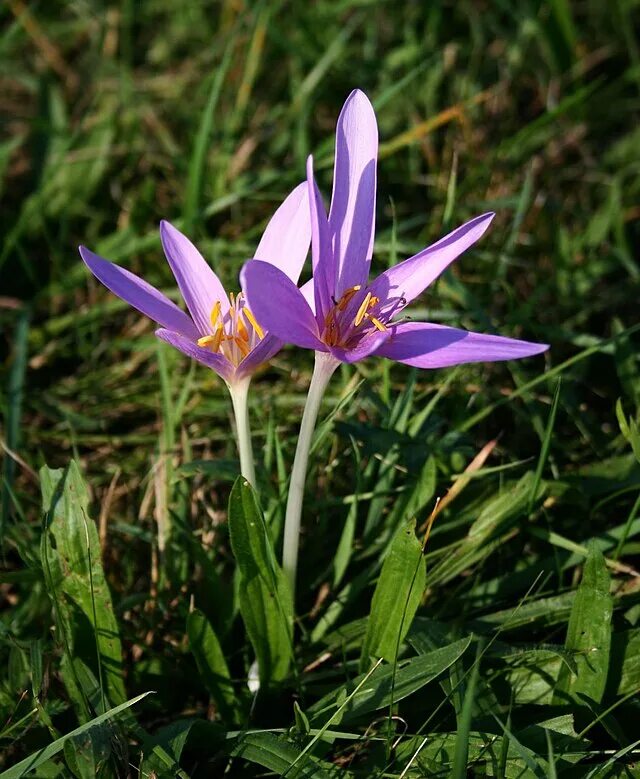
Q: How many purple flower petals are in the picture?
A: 12